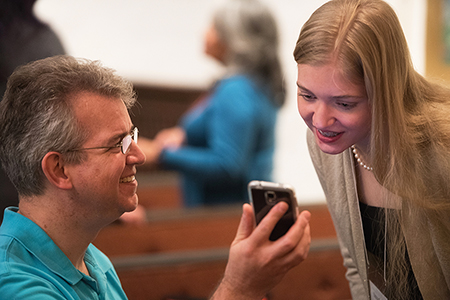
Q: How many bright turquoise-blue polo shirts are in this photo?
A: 1